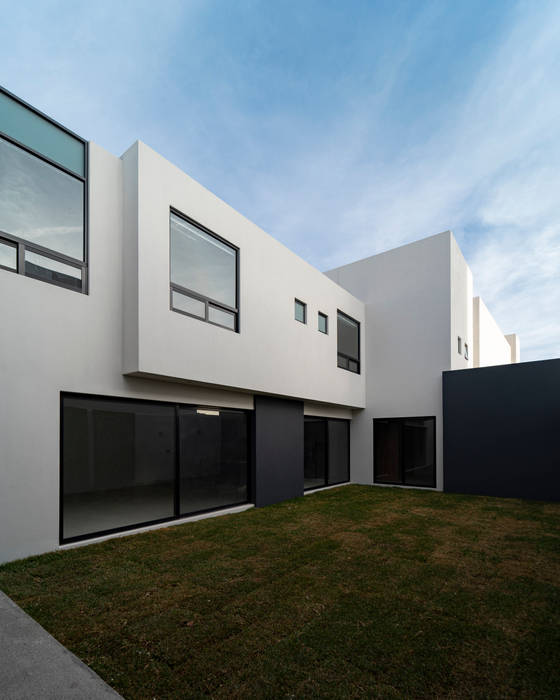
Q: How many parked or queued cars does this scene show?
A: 0